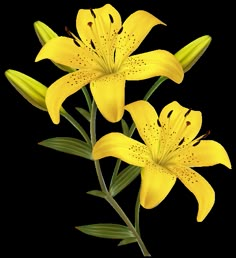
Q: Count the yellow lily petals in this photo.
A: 12